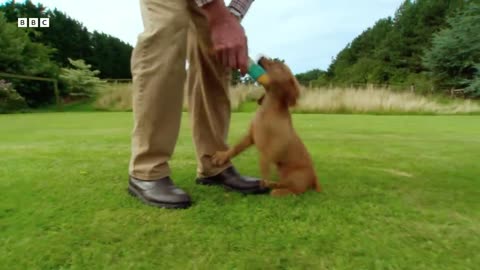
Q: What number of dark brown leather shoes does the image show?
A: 2